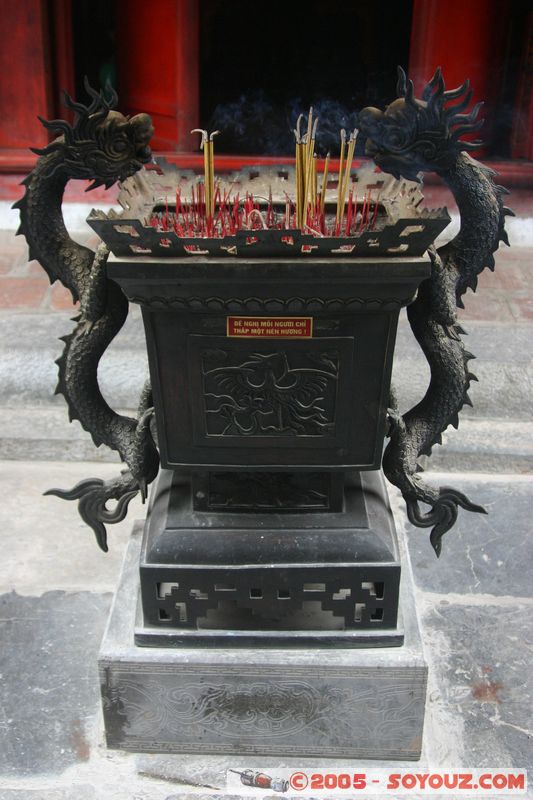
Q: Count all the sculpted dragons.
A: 2